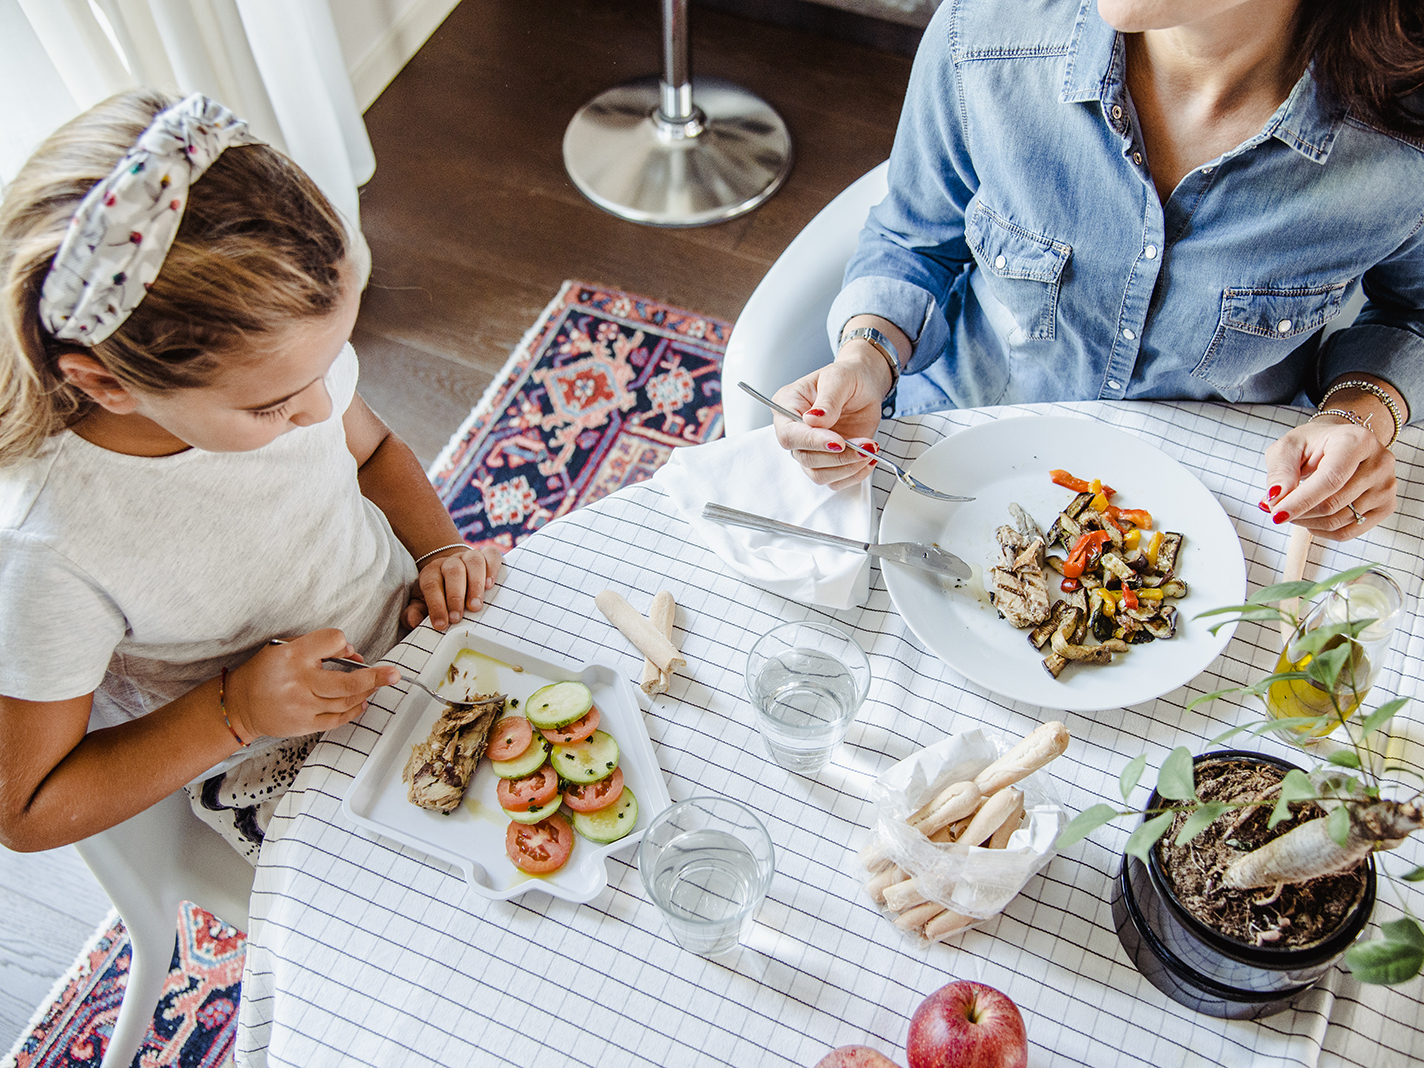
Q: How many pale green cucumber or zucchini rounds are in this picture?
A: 5